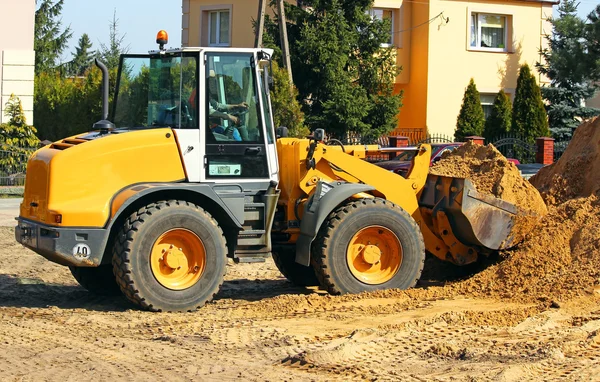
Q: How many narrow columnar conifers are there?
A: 3